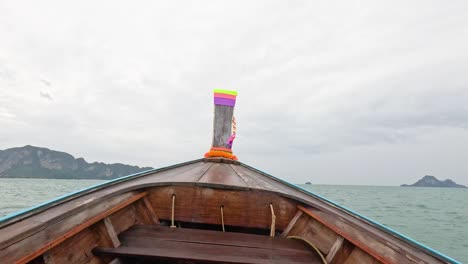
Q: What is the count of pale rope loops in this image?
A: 3